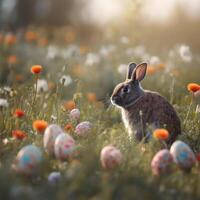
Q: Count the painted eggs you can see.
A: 8